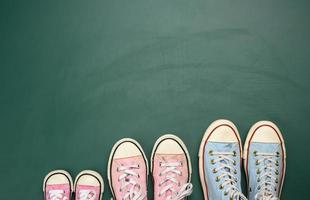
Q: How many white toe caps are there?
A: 6